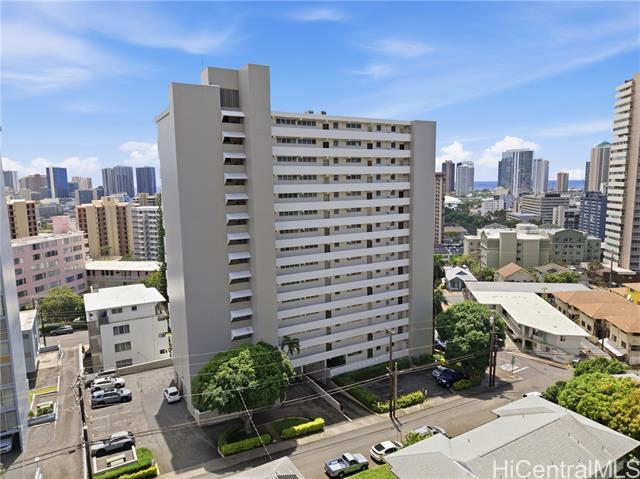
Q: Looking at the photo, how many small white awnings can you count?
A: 12